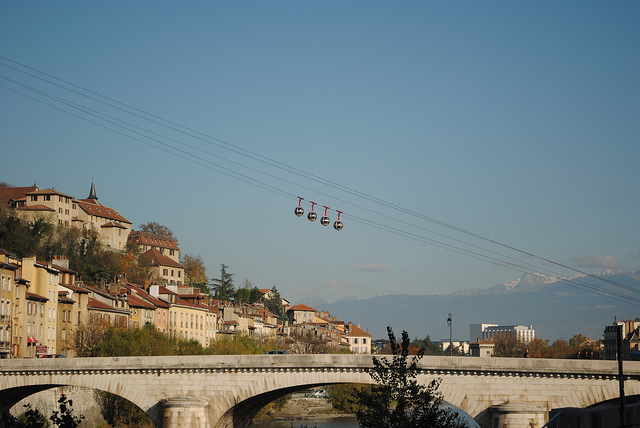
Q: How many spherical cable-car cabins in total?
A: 4